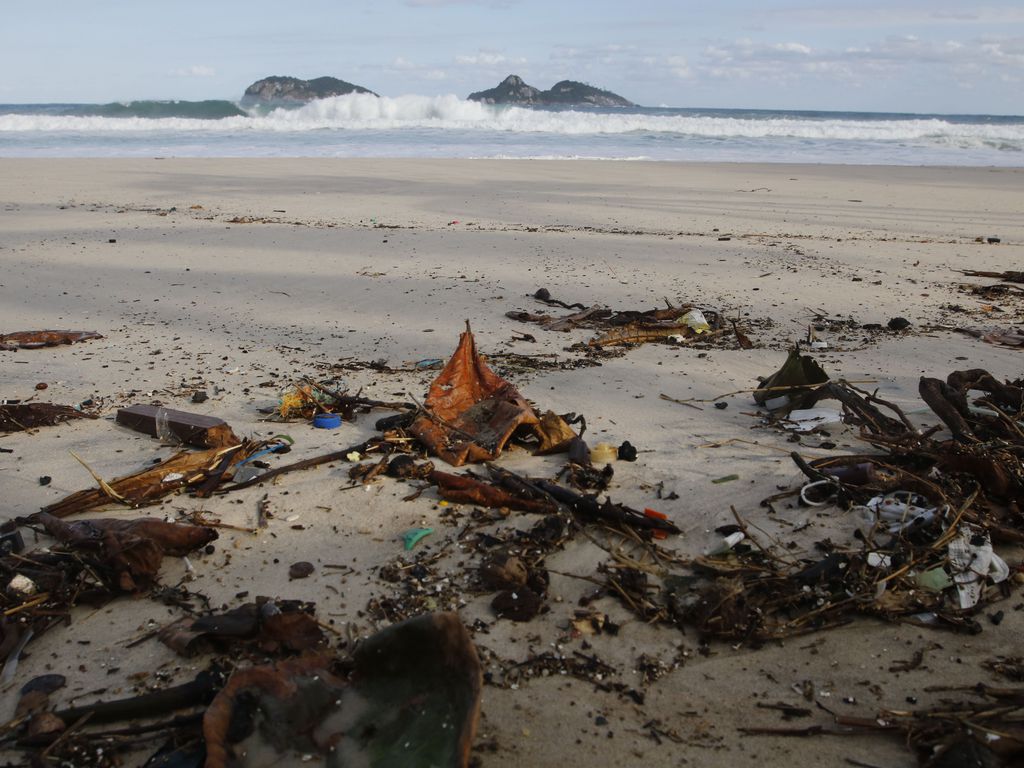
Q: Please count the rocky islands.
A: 2